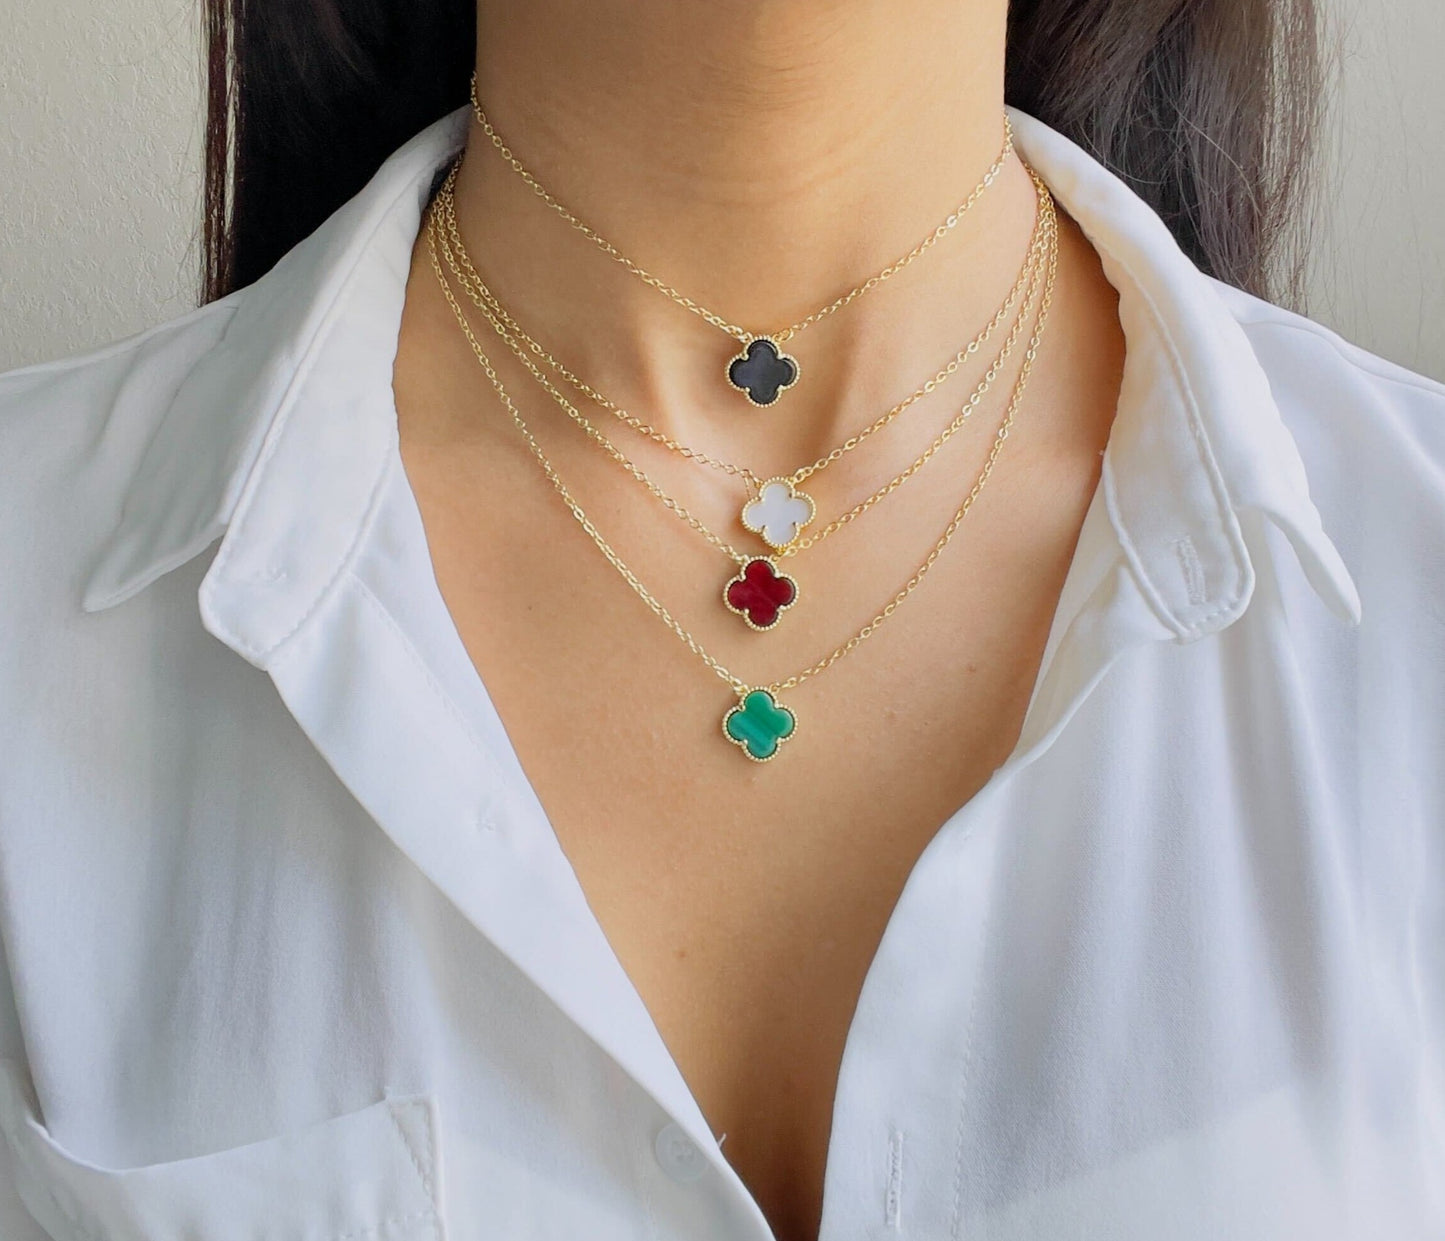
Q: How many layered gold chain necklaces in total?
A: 4